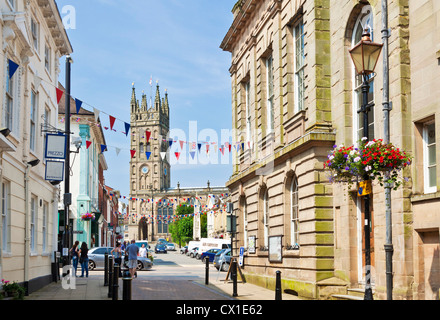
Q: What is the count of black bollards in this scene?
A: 7